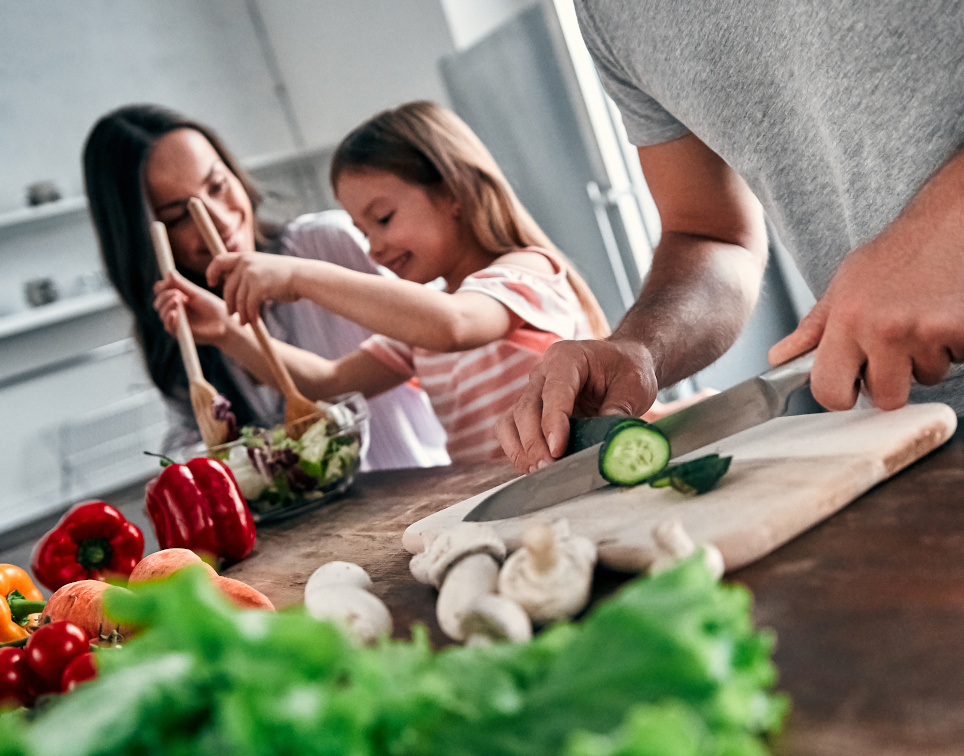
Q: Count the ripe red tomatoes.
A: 3